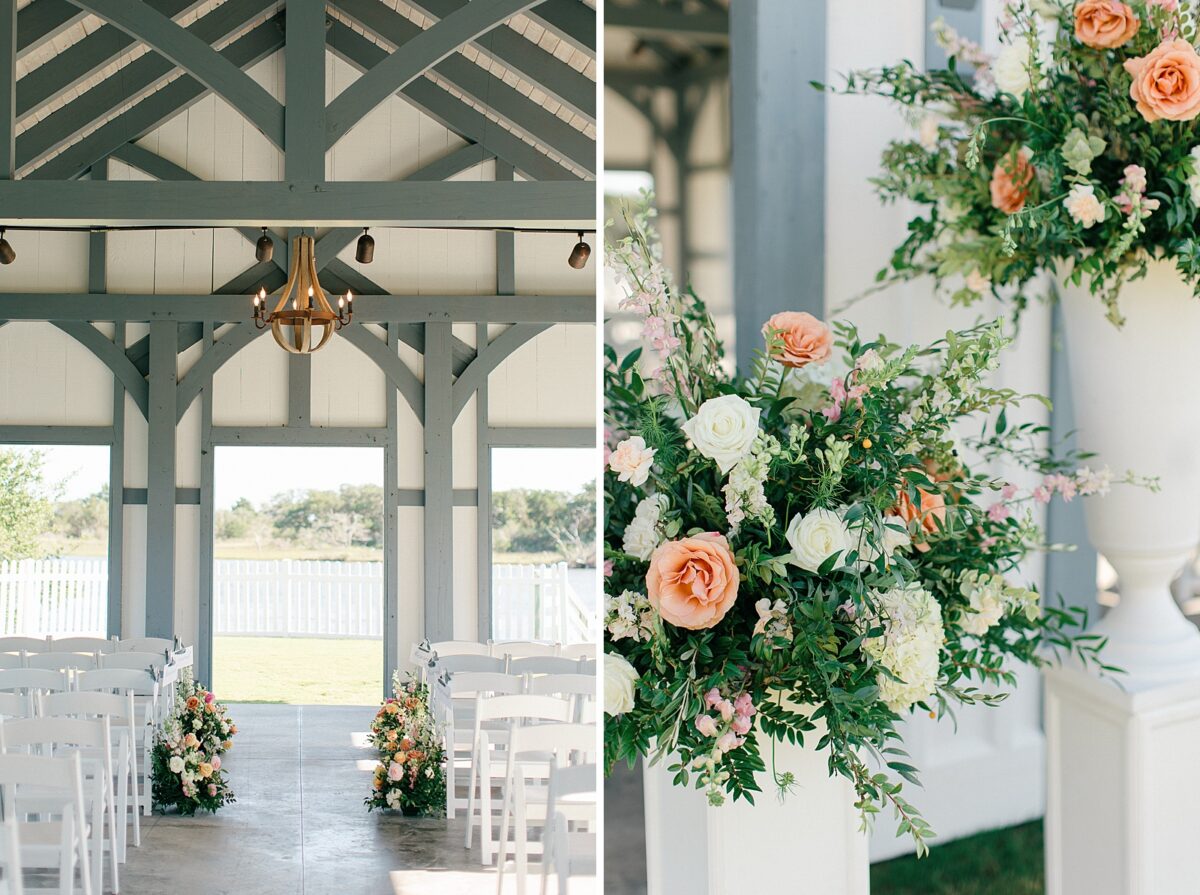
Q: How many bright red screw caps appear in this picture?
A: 0